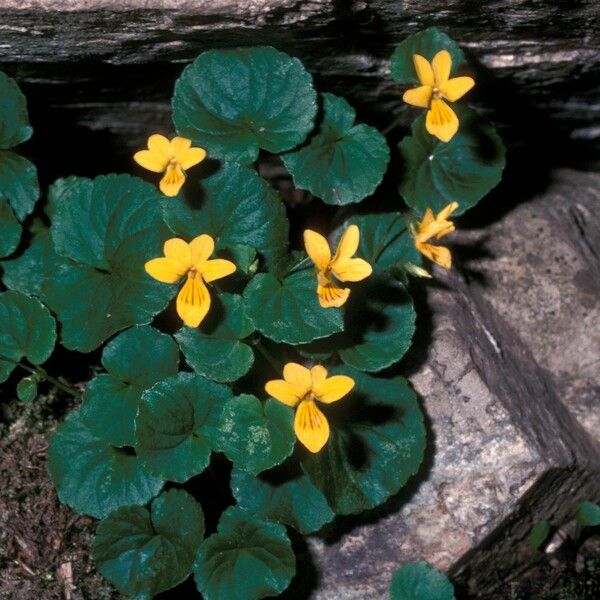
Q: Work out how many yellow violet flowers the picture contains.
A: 6